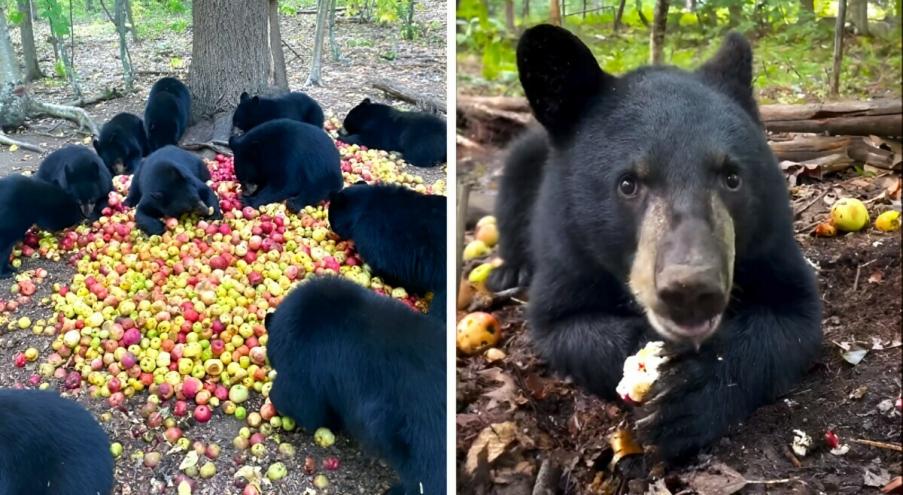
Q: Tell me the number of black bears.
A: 12